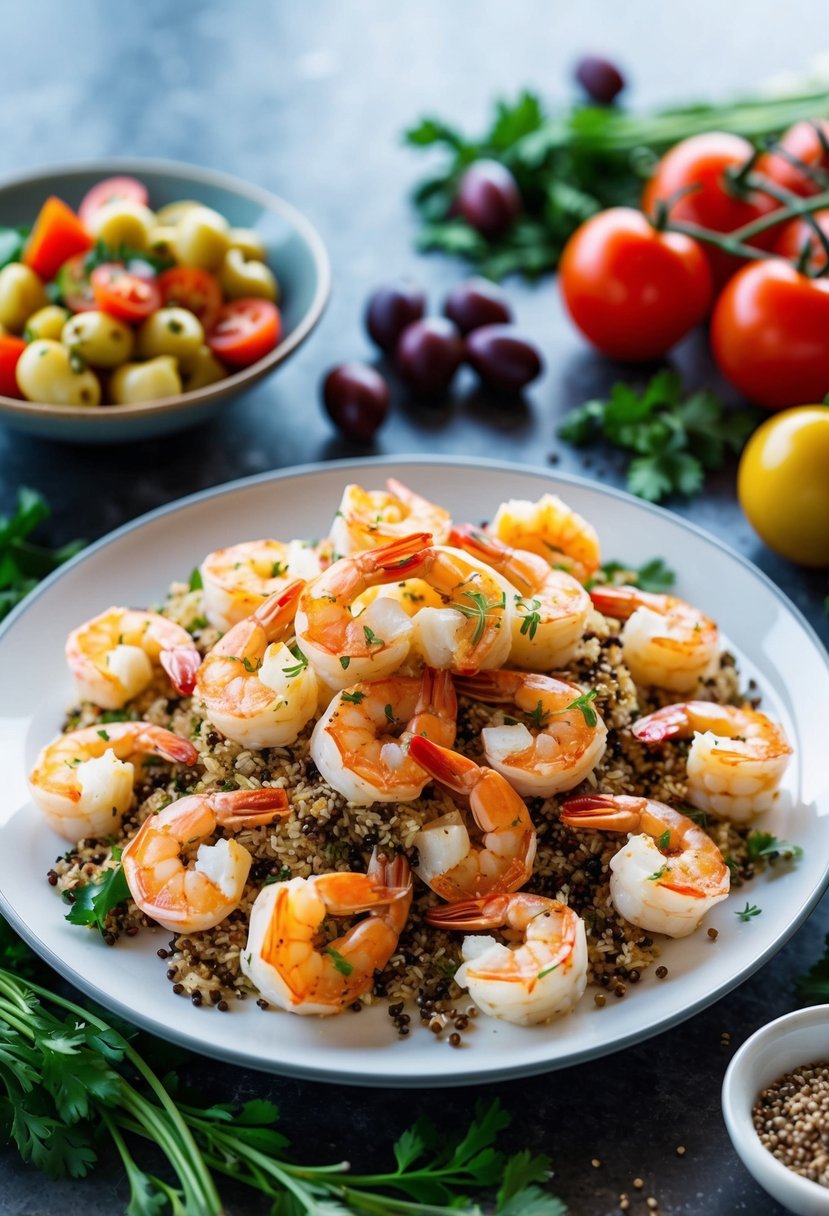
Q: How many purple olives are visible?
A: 7